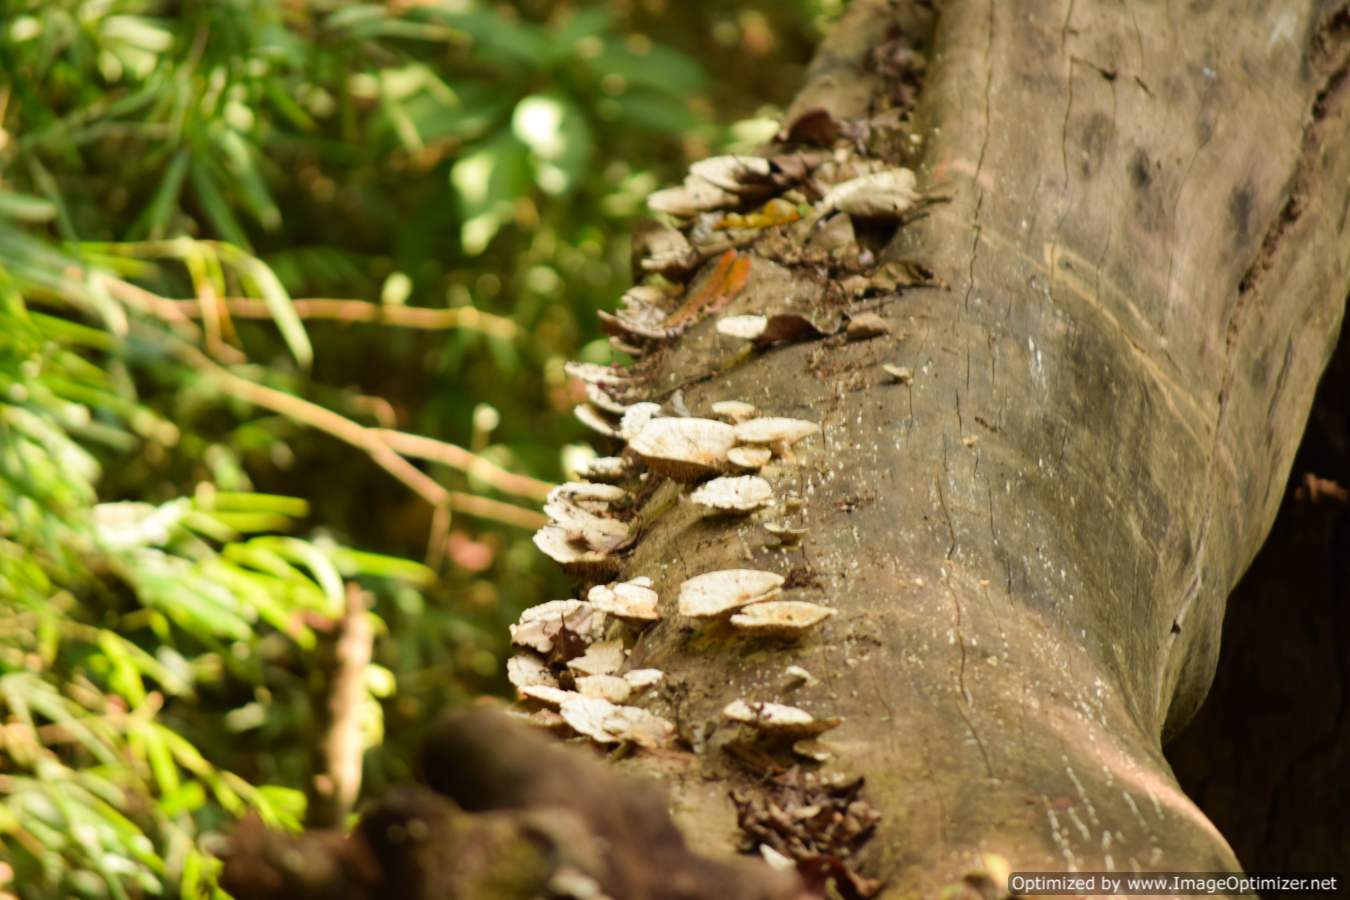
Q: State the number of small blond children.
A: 0